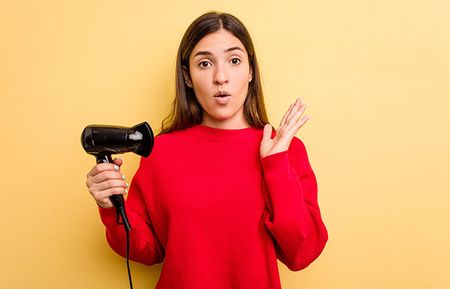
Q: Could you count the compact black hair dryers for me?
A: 1